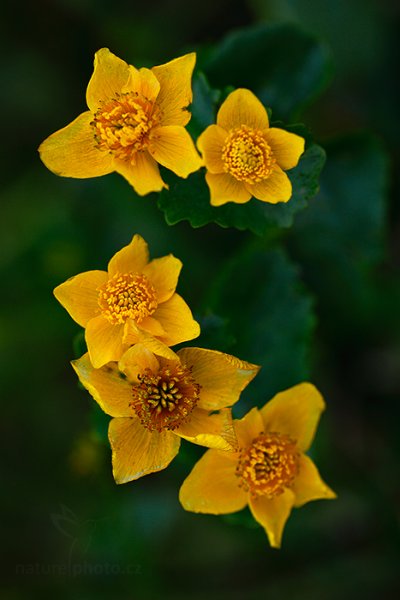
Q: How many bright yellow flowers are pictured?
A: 5